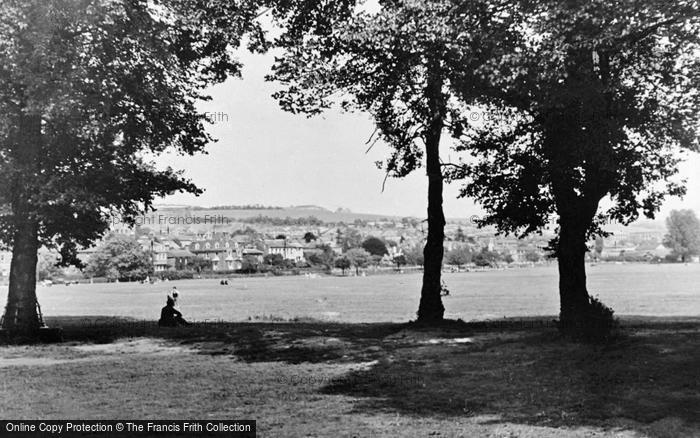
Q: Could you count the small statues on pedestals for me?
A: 0